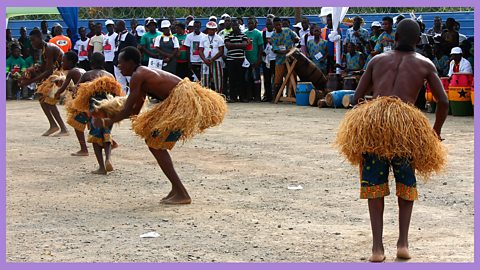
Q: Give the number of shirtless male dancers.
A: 5